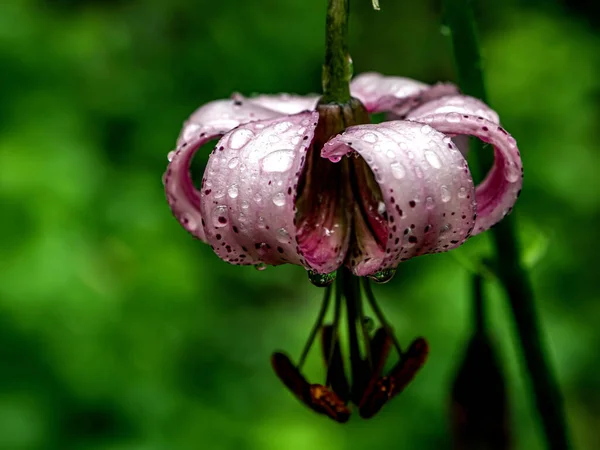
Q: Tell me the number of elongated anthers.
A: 6